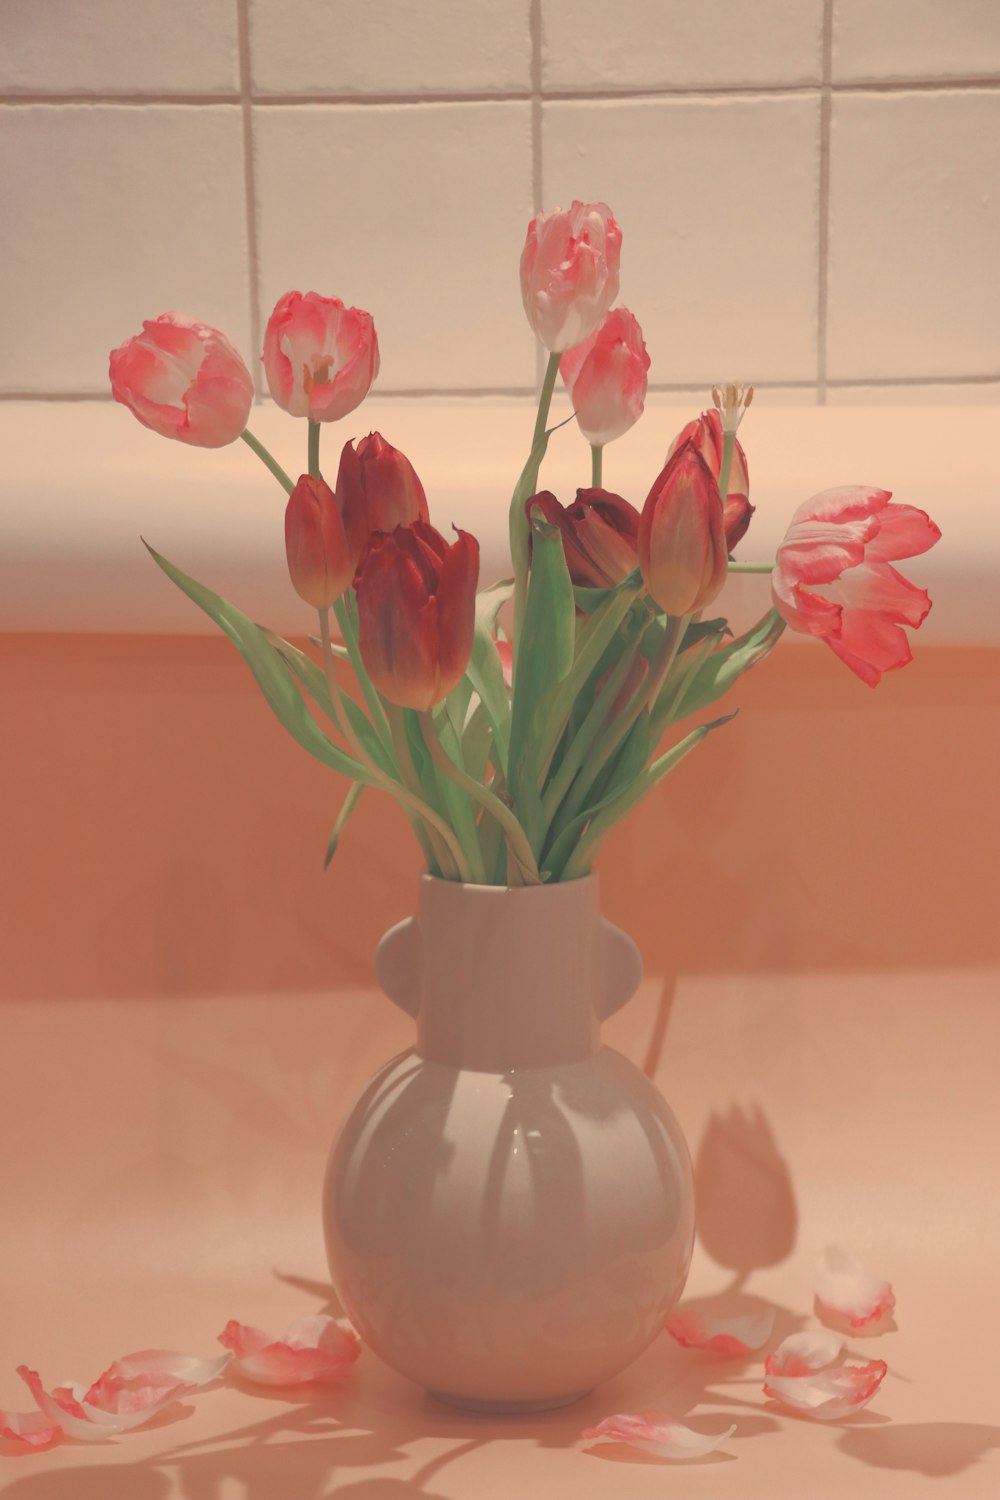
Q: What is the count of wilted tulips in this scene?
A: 1